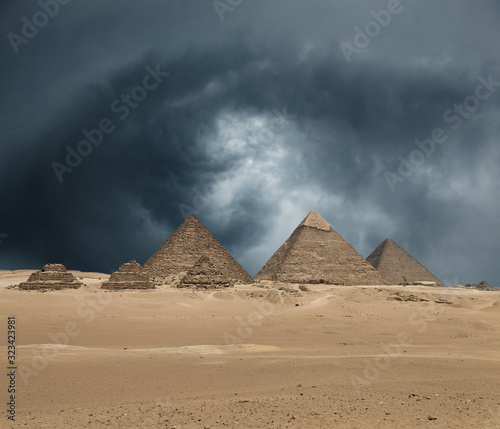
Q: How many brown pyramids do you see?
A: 6